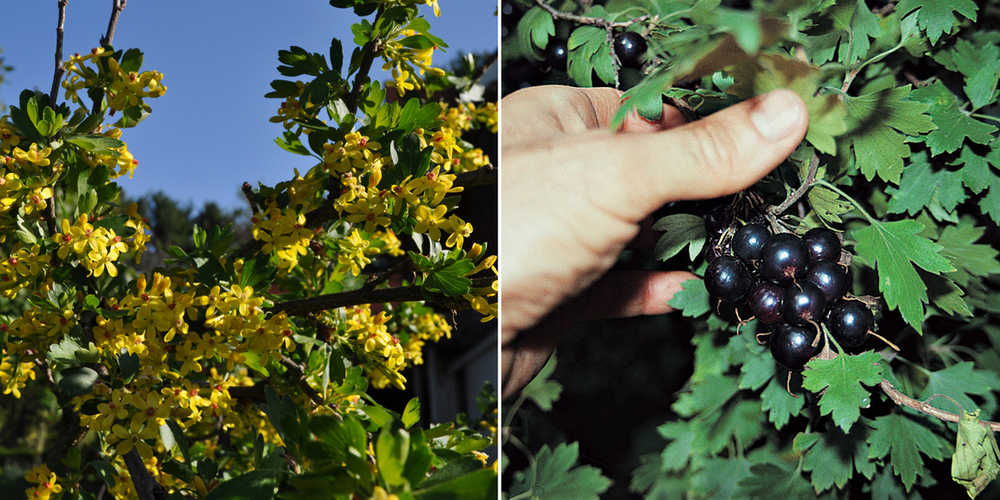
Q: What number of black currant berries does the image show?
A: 11